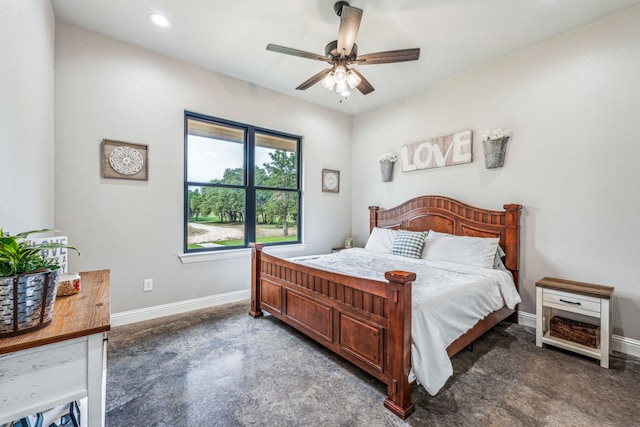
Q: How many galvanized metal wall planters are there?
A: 2